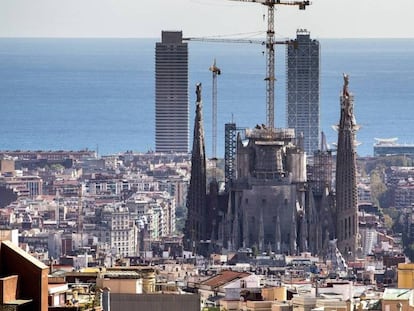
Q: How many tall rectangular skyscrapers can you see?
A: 2